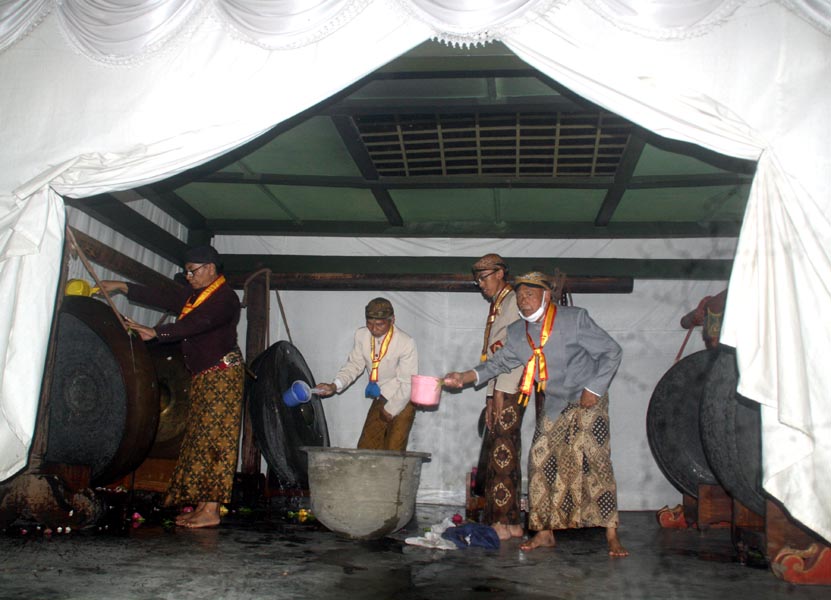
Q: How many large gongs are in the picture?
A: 5